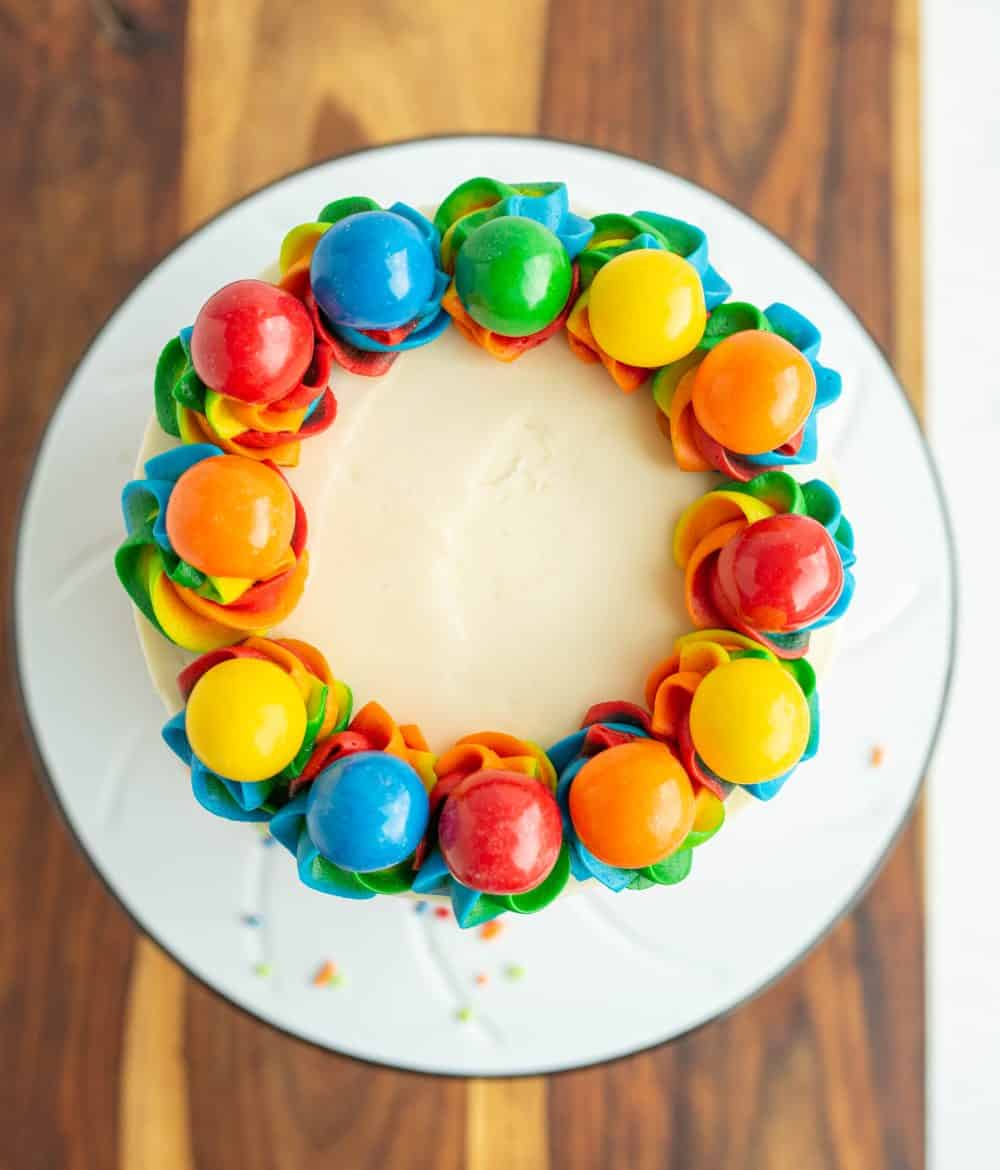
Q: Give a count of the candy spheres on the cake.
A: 12